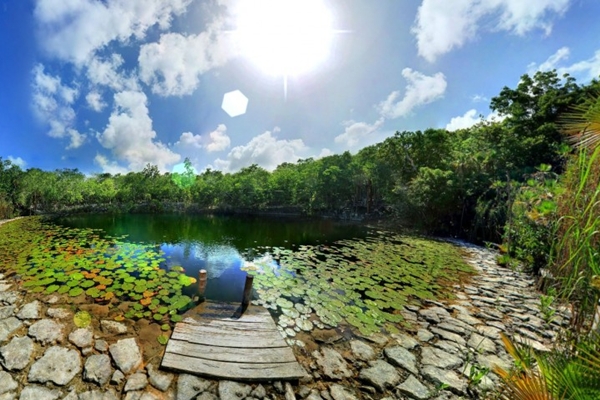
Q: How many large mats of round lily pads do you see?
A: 2